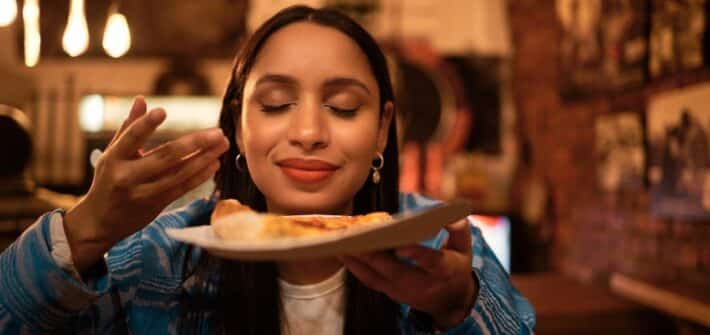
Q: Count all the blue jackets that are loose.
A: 1